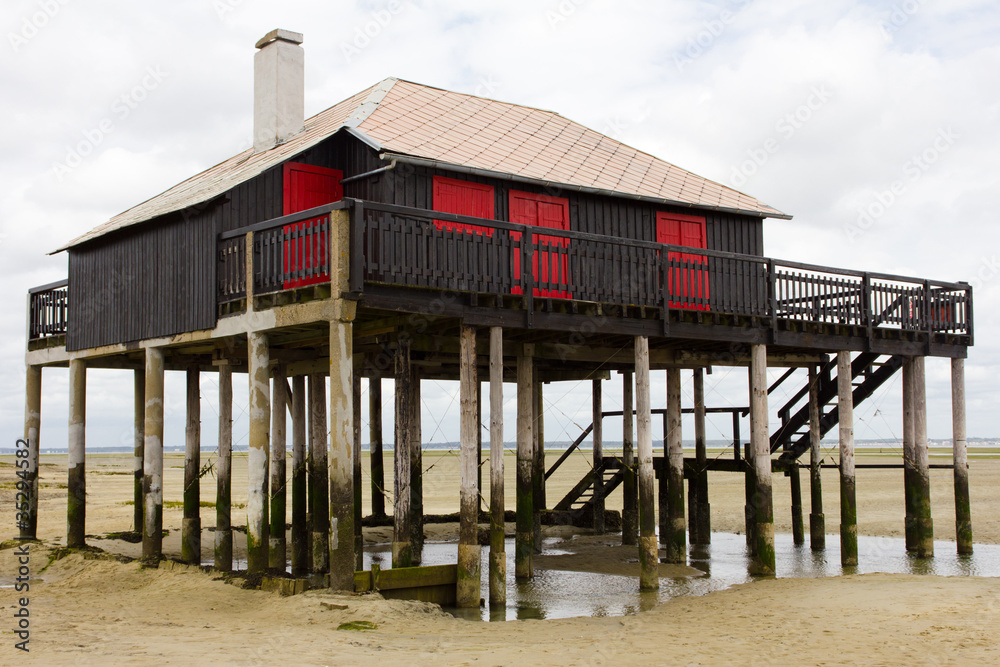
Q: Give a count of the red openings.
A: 4